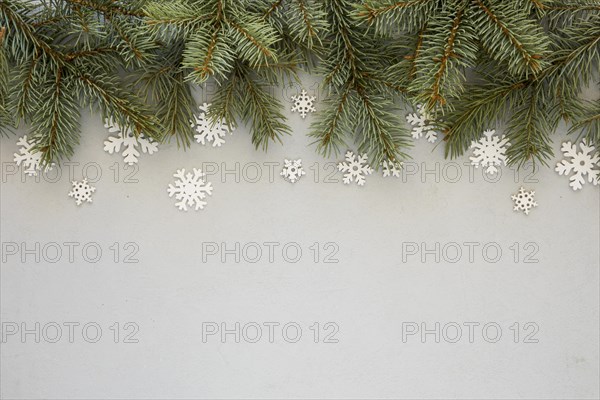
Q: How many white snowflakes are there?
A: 13